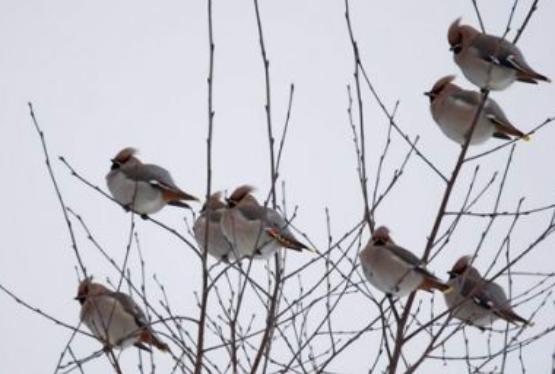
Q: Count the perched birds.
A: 8